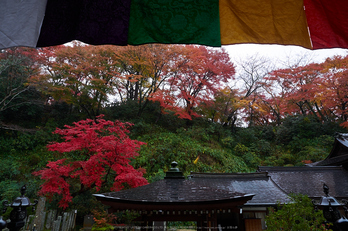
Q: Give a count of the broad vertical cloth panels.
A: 5